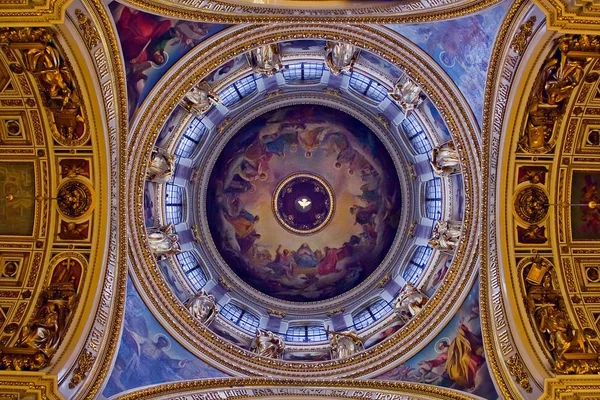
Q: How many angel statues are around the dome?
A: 12